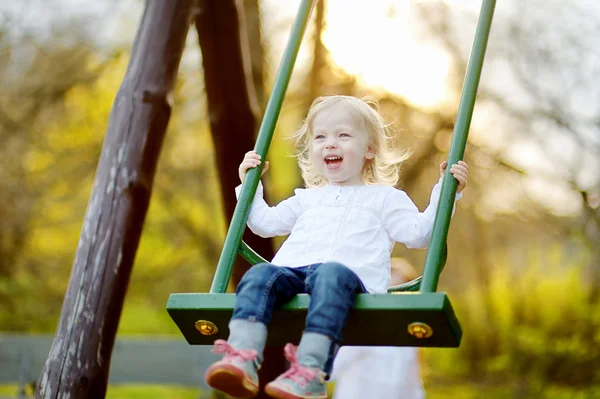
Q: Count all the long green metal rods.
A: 2